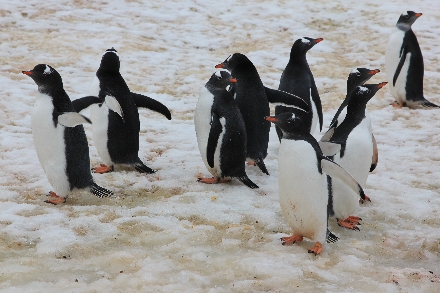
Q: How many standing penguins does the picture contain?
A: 9